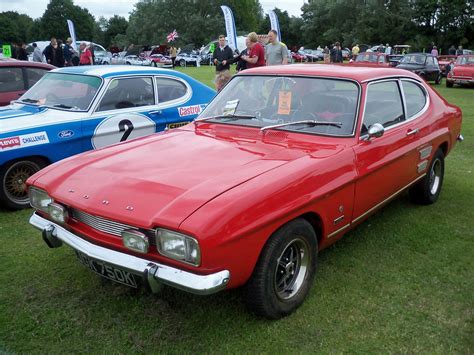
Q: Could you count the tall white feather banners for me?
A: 3